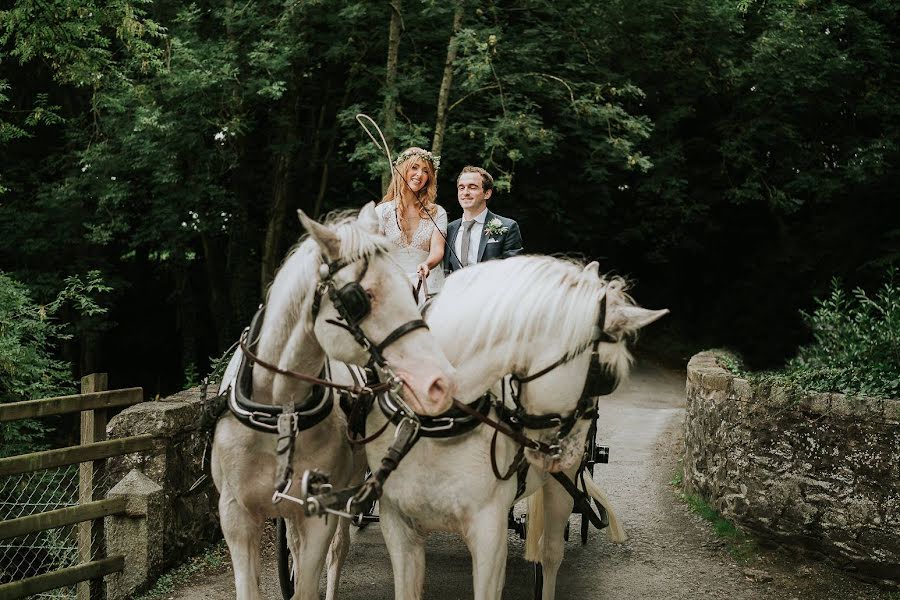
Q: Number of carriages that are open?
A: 1